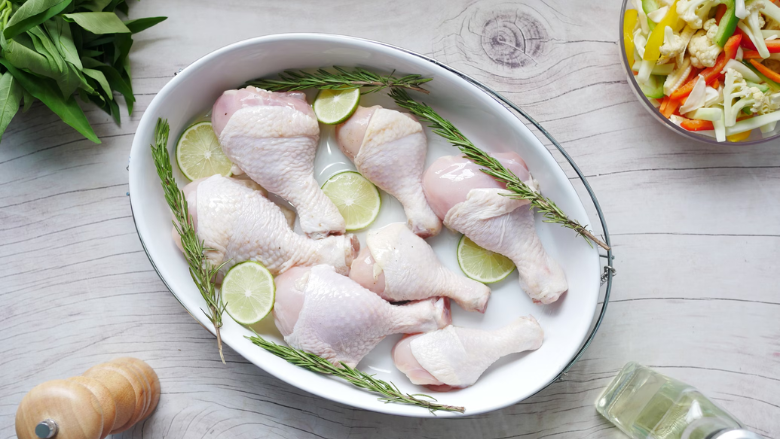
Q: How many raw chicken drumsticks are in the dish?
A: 7